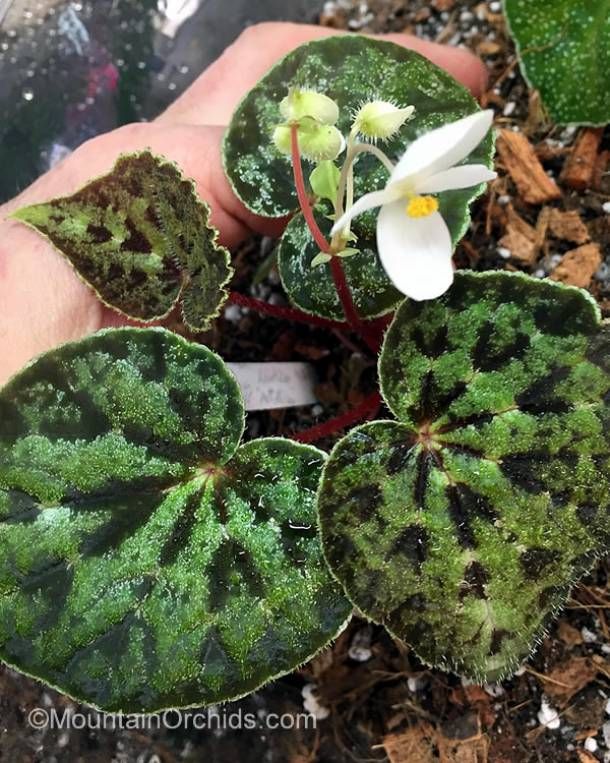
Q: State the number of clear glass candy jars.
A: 0